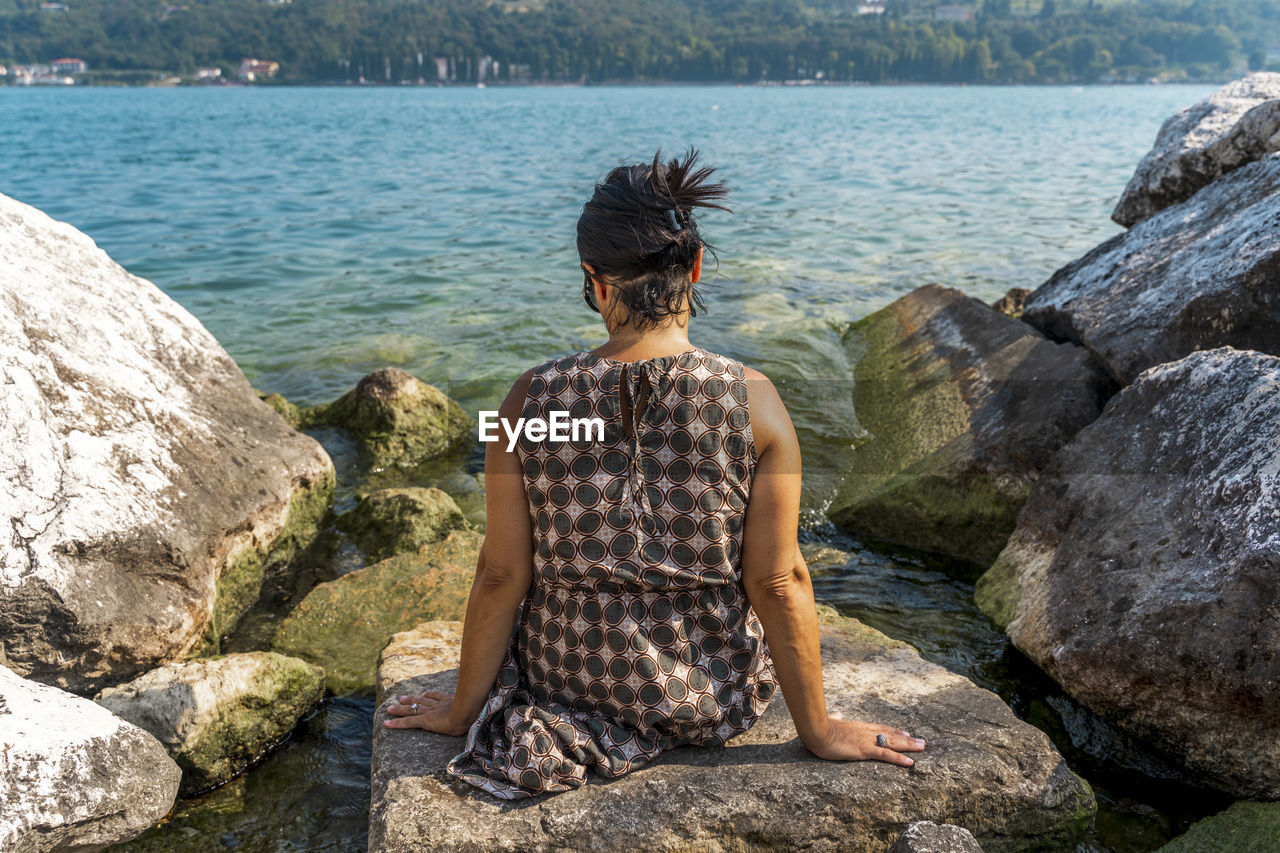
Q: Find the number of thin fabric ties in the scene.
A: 2